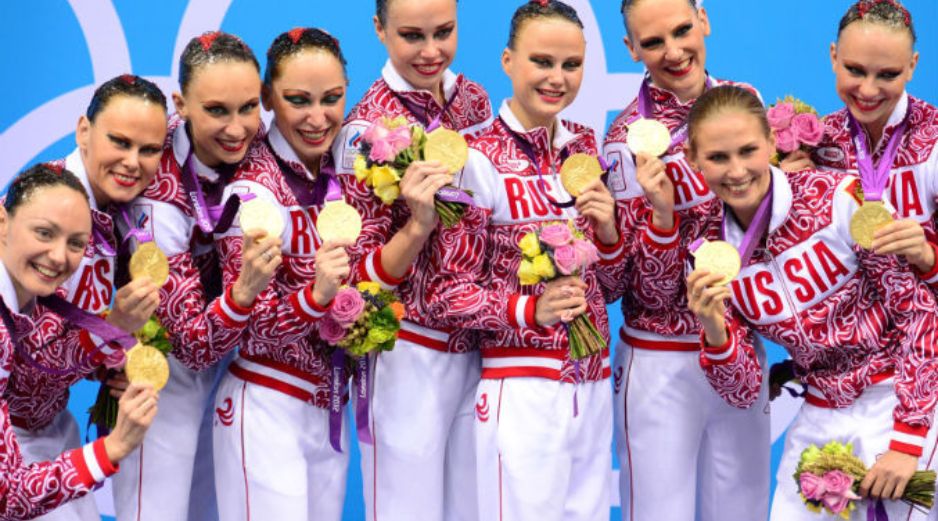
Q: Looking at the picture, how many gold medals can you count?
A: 9